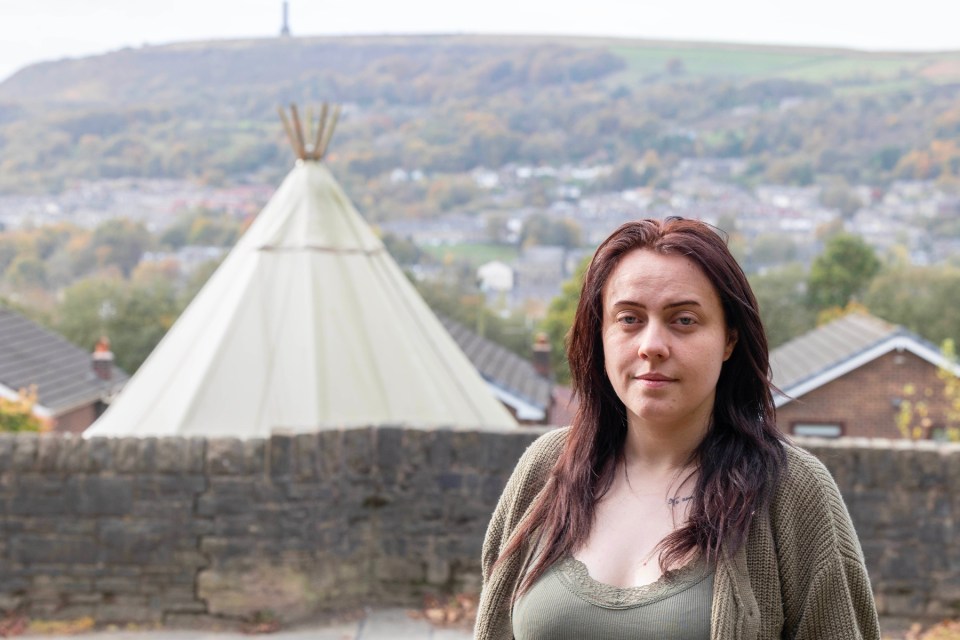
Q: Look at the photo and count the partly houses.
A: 3